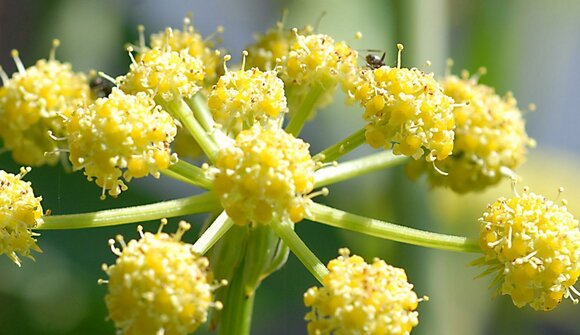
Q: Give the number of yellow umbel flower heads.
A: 14